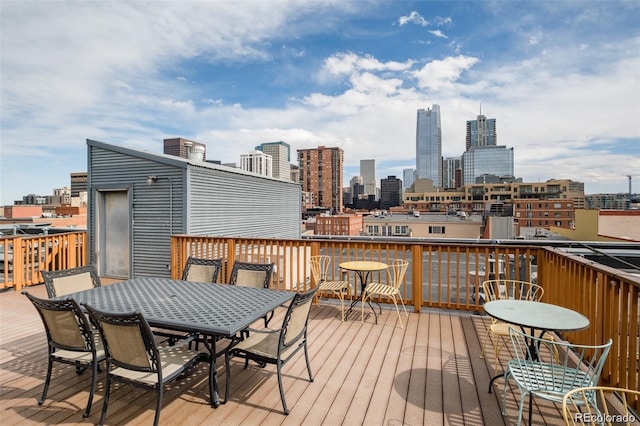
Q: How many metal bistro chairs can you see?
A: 5